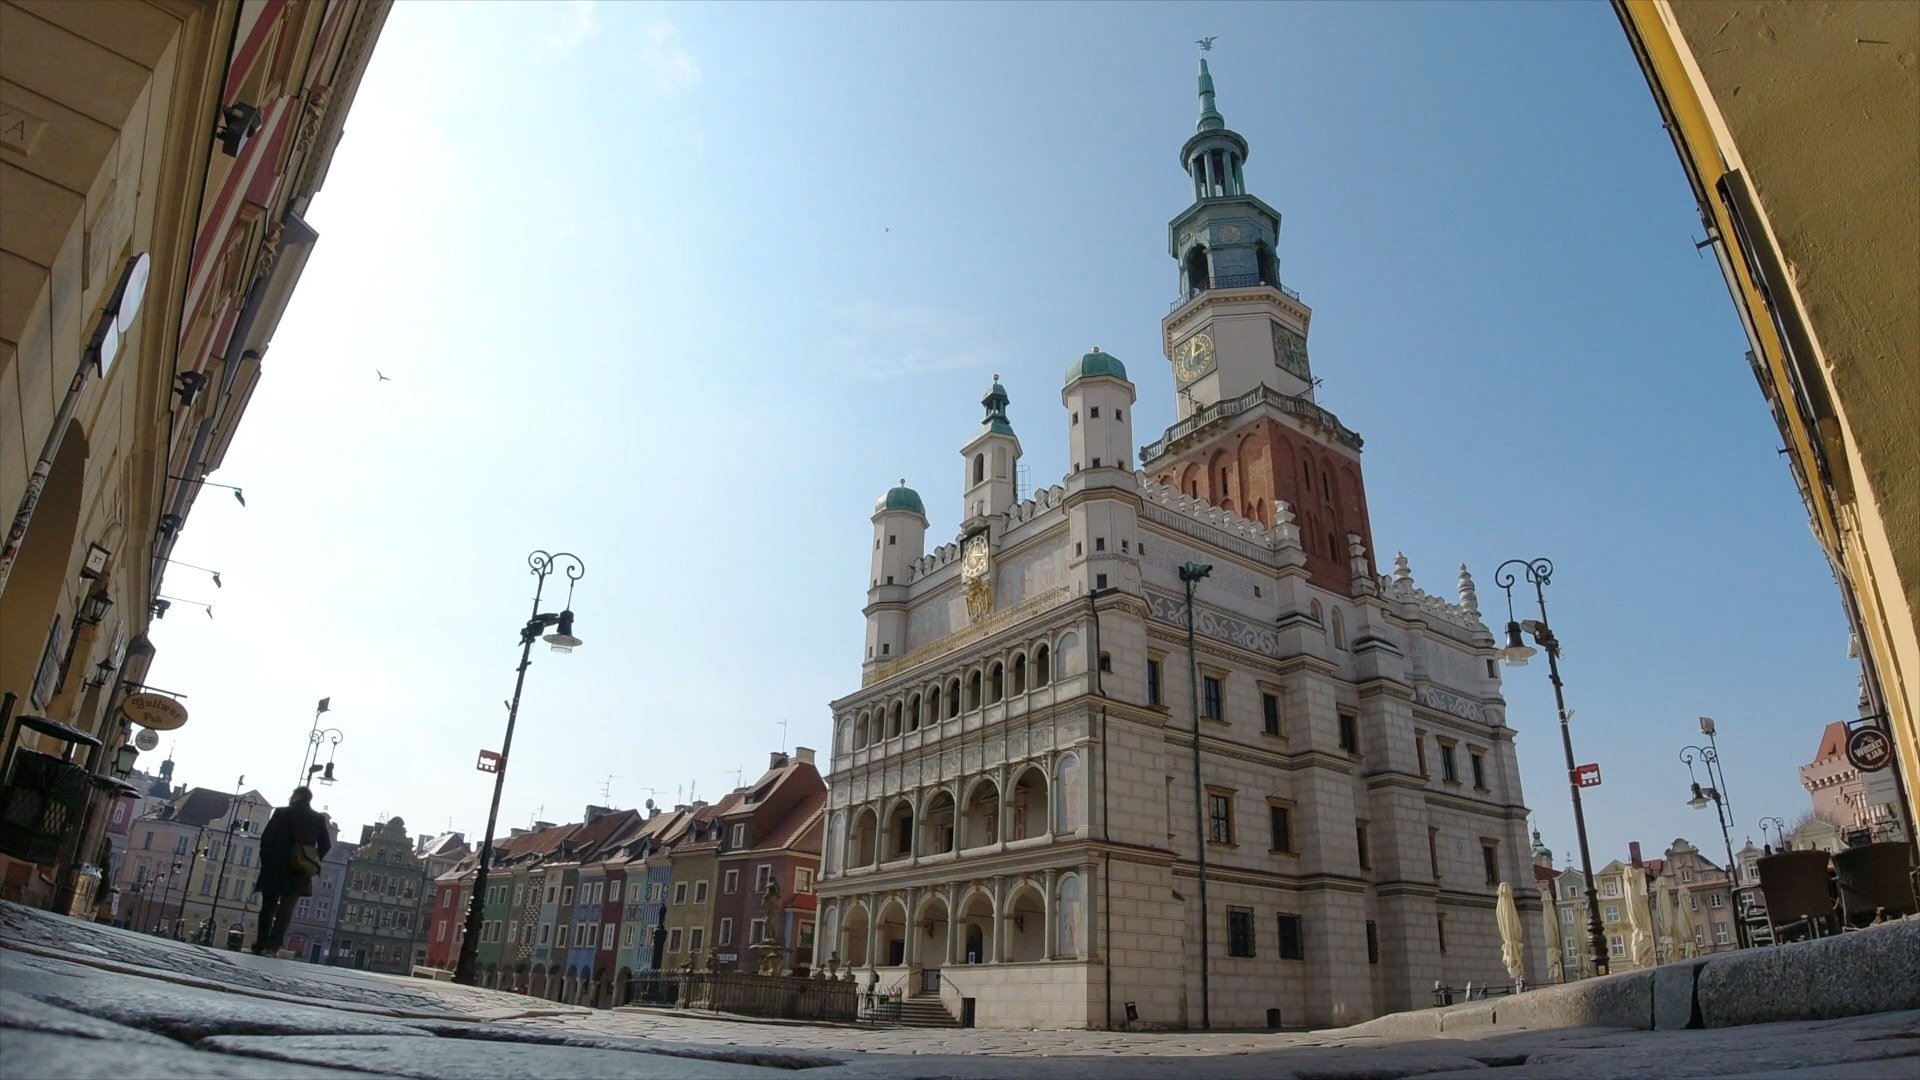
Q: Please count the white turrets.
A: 3